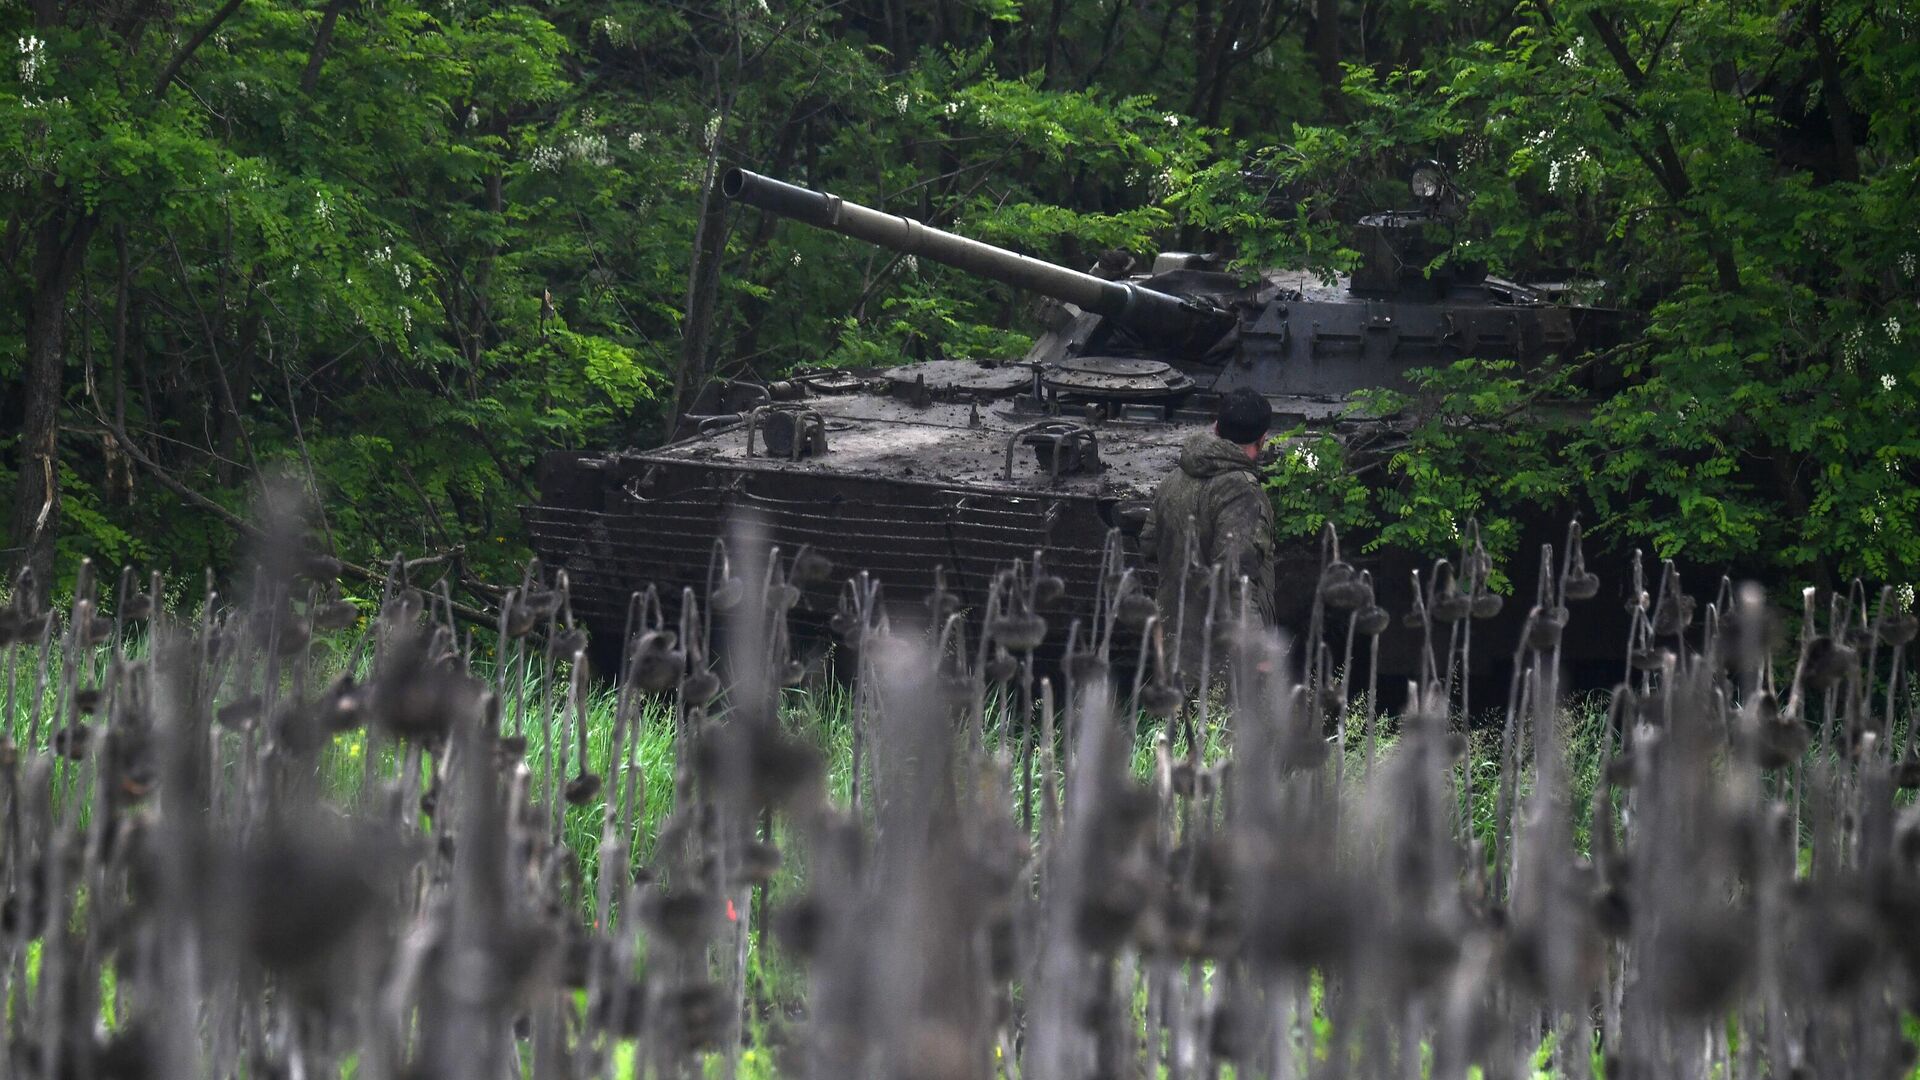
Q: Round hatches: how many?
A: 1